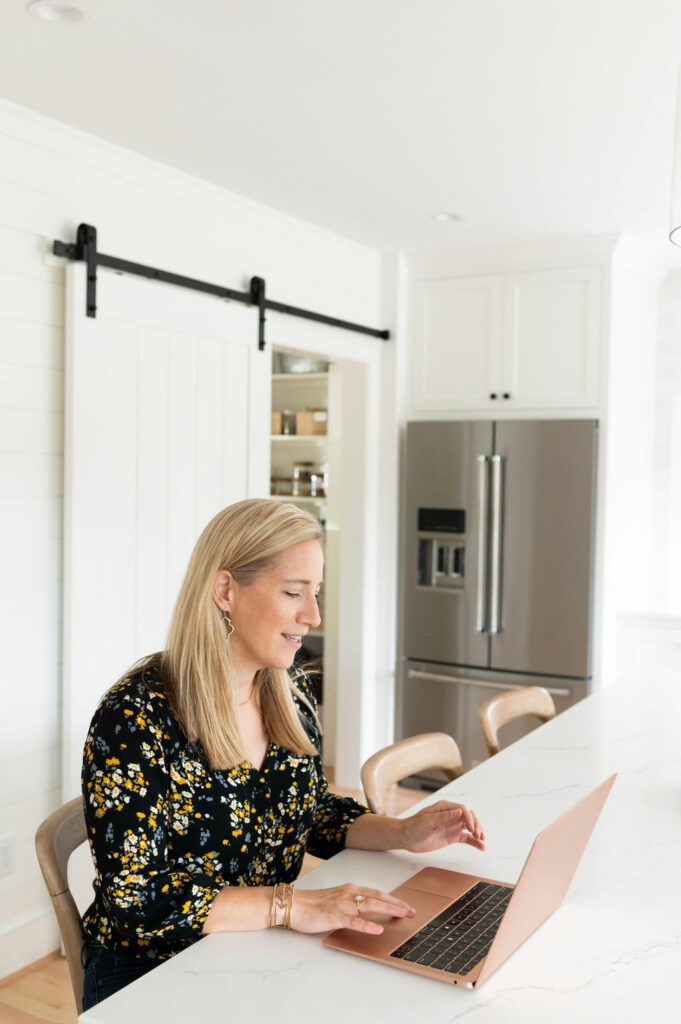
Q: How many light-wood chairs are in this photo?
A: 3